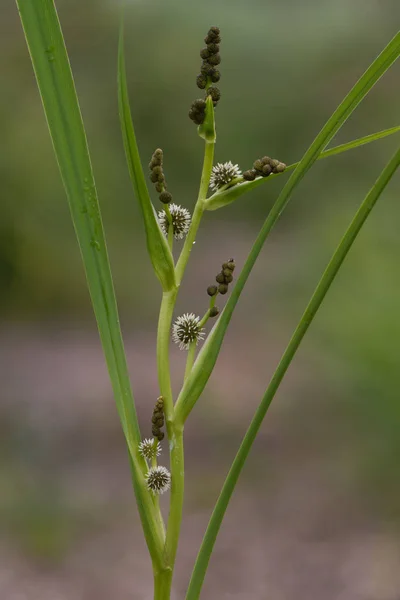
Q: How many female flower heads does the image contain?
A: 5